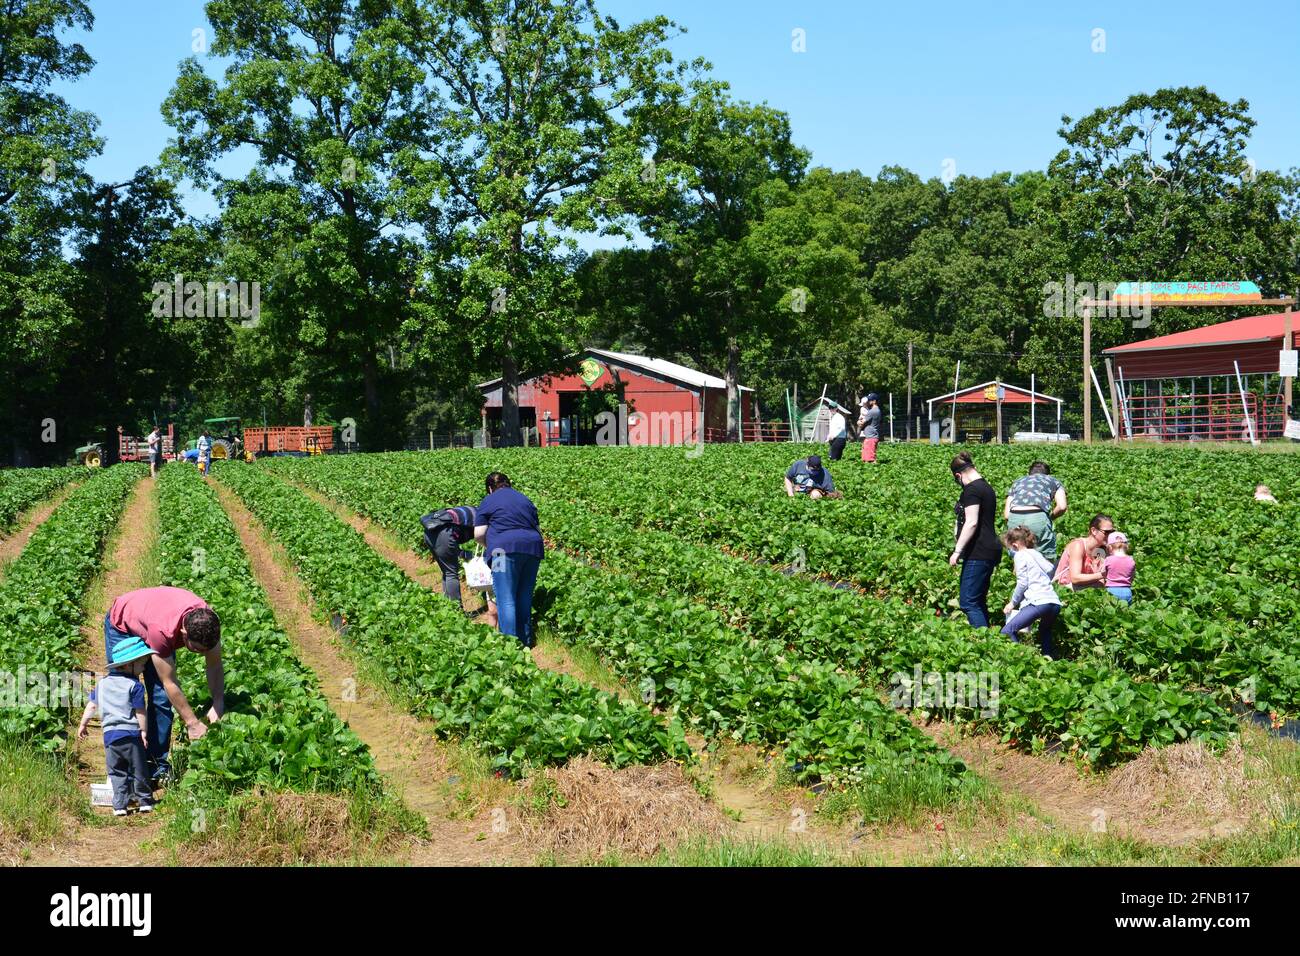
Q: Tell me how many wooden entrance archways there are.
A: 1